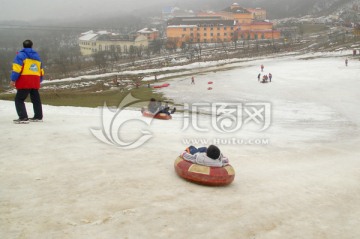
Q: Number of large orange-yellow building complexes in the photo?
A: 1